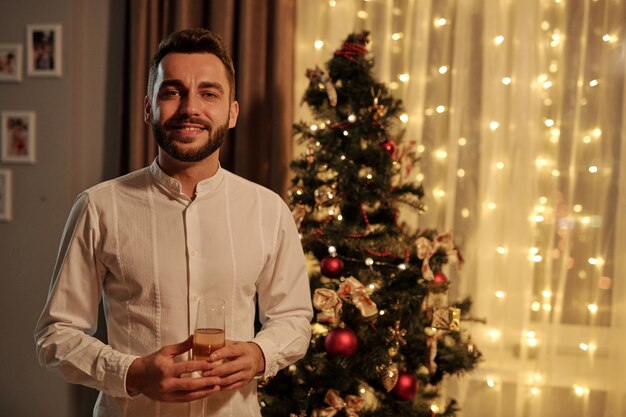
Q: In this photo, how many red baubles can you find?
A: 5